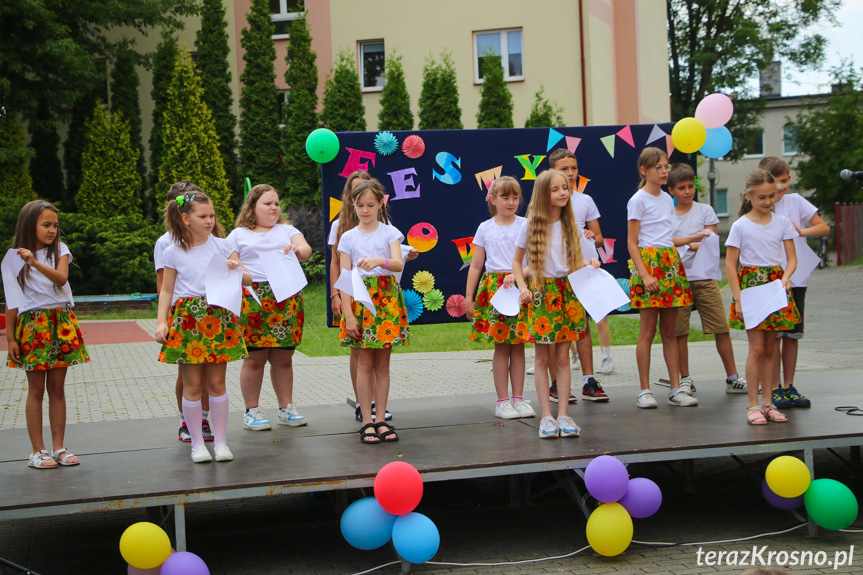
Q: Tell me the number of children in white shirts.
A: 13